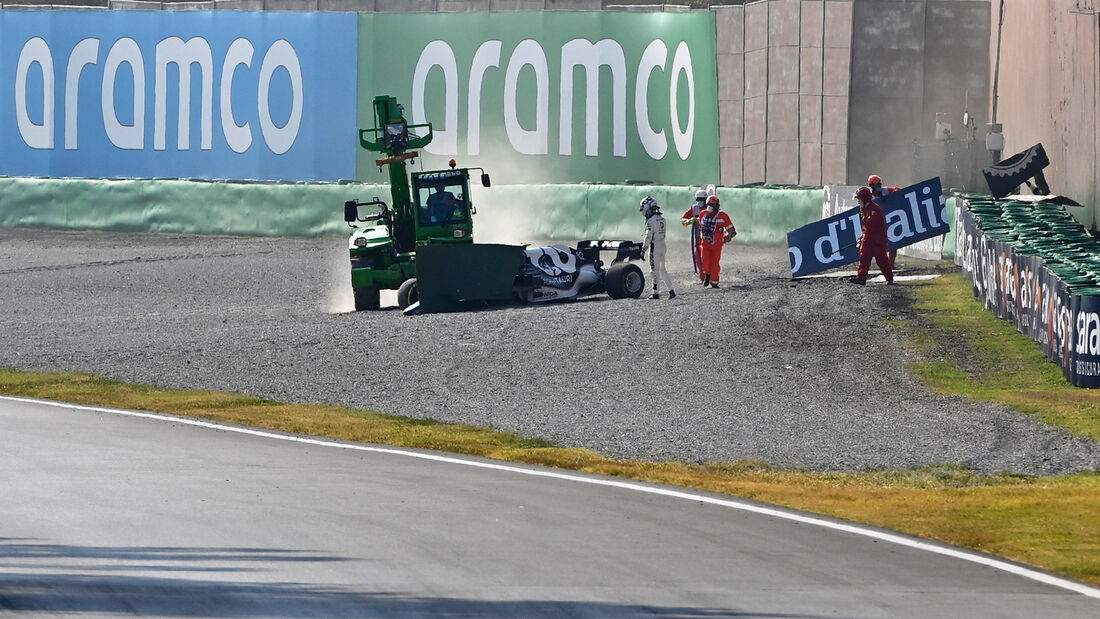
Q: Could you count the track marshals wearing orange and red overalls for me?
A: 4